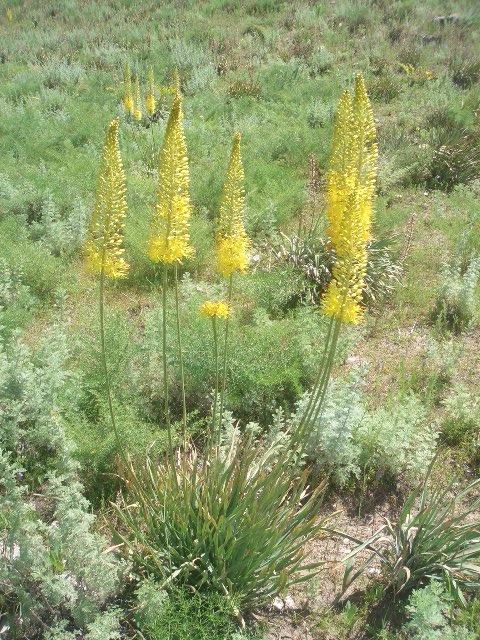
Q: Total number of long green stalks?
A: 8